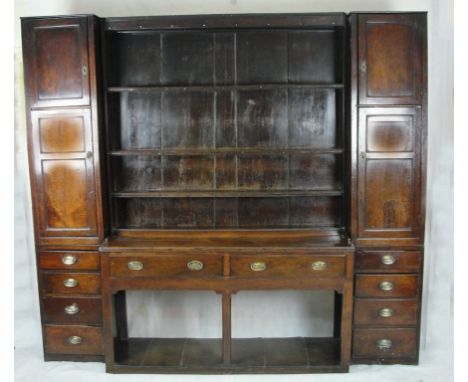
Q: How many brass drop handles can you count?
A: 12